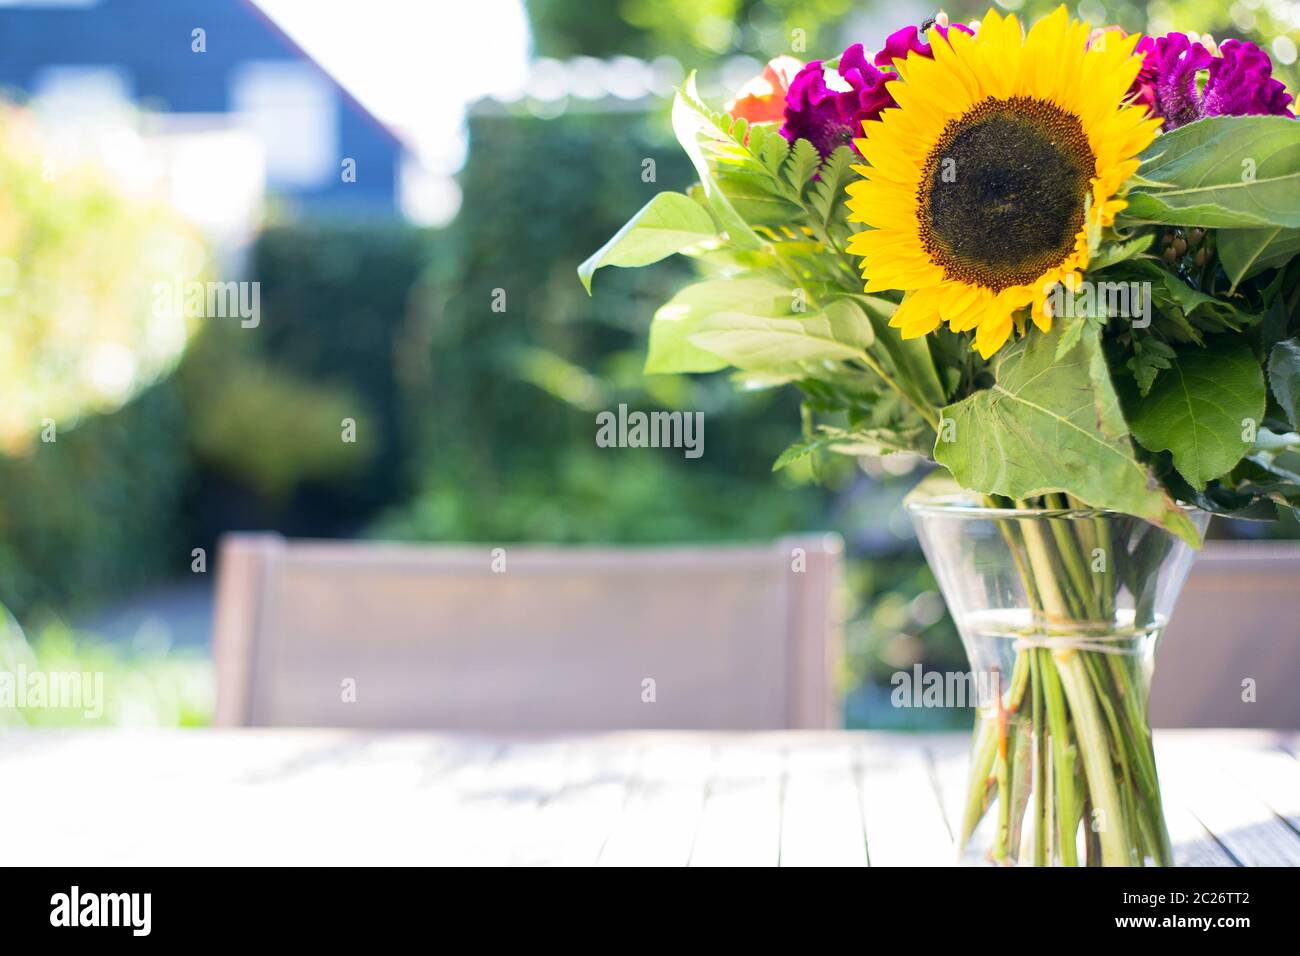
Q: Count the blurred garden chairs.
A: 2